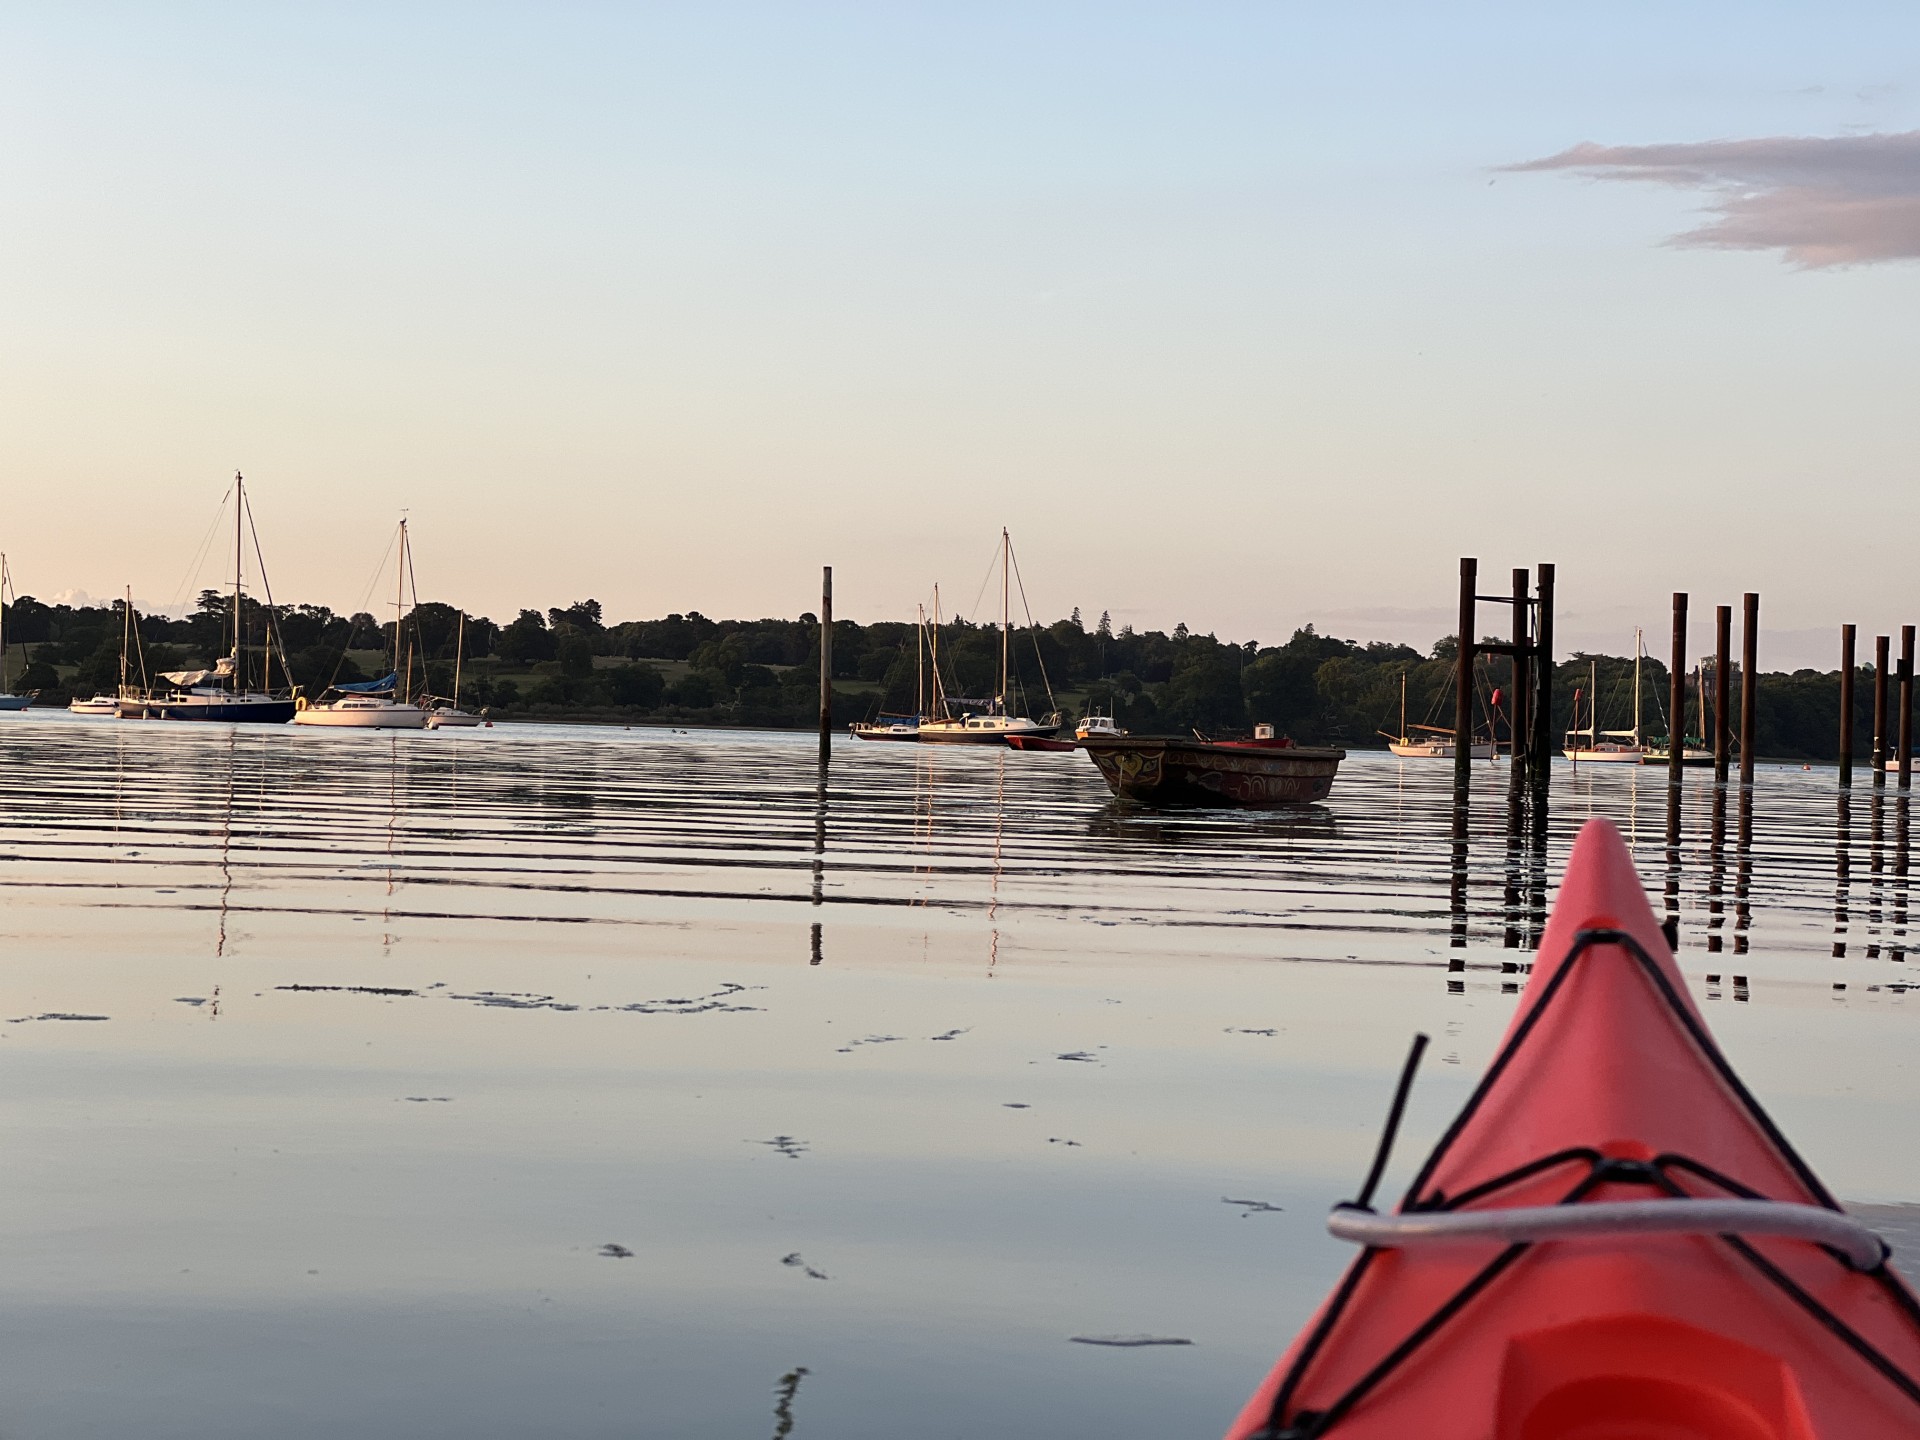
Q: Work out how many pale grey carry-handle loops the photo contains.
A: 1